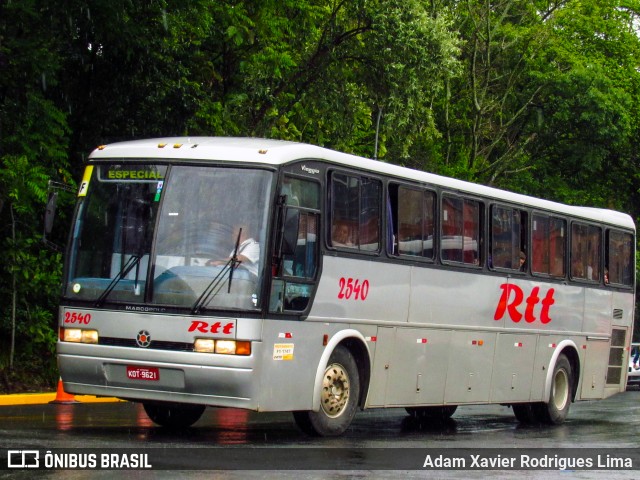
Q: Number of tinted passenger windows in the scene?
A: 7